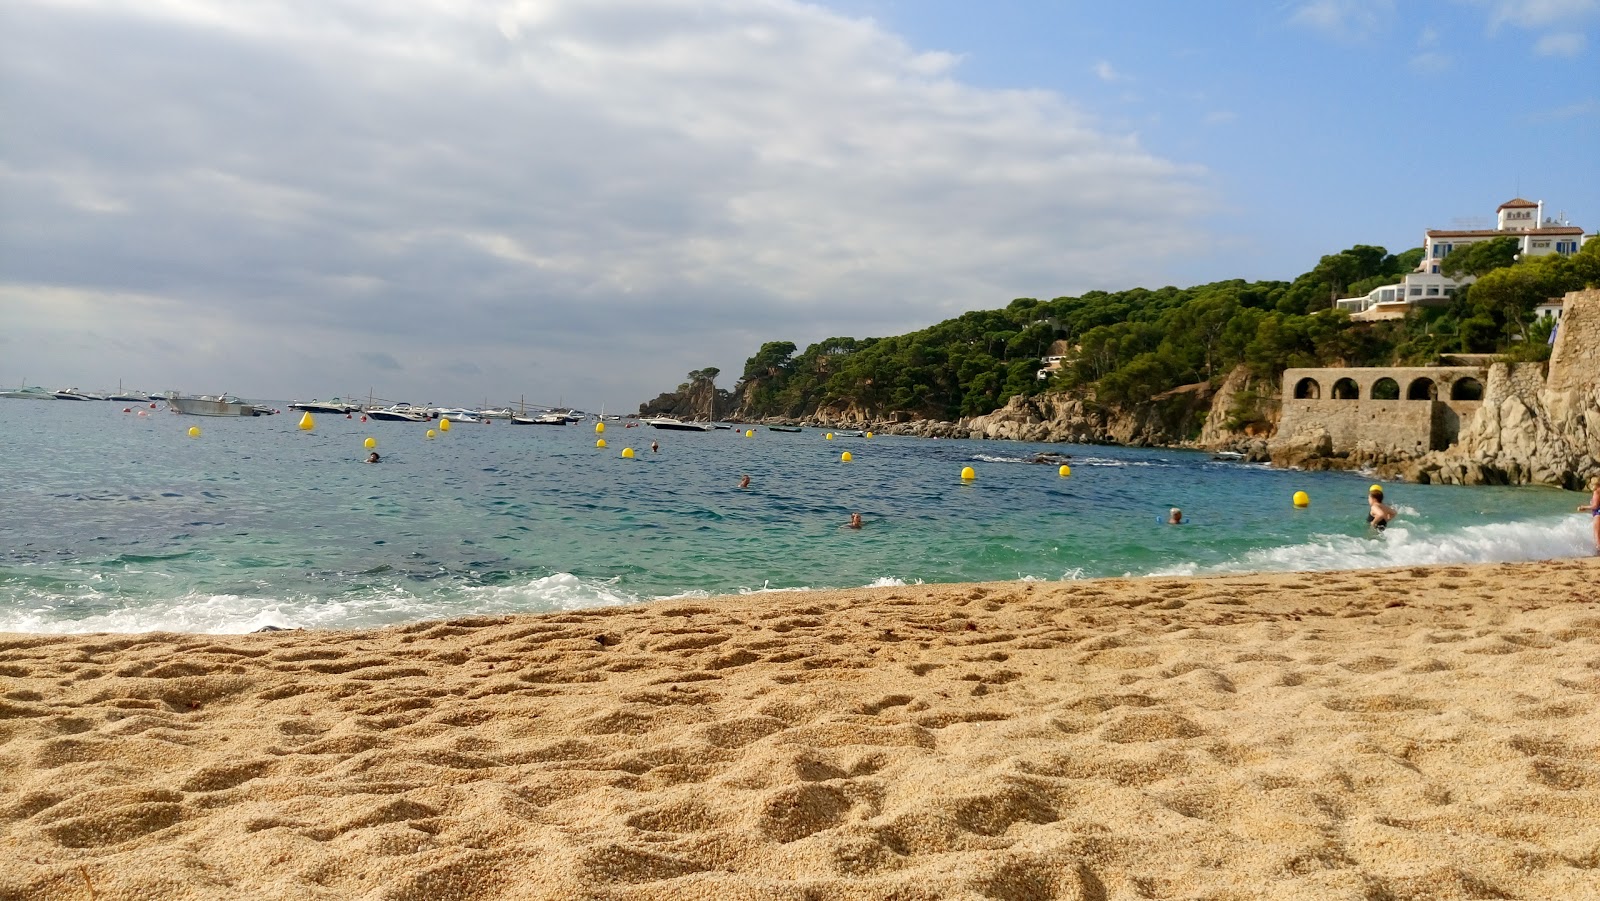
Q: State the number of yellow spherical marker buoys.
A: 15